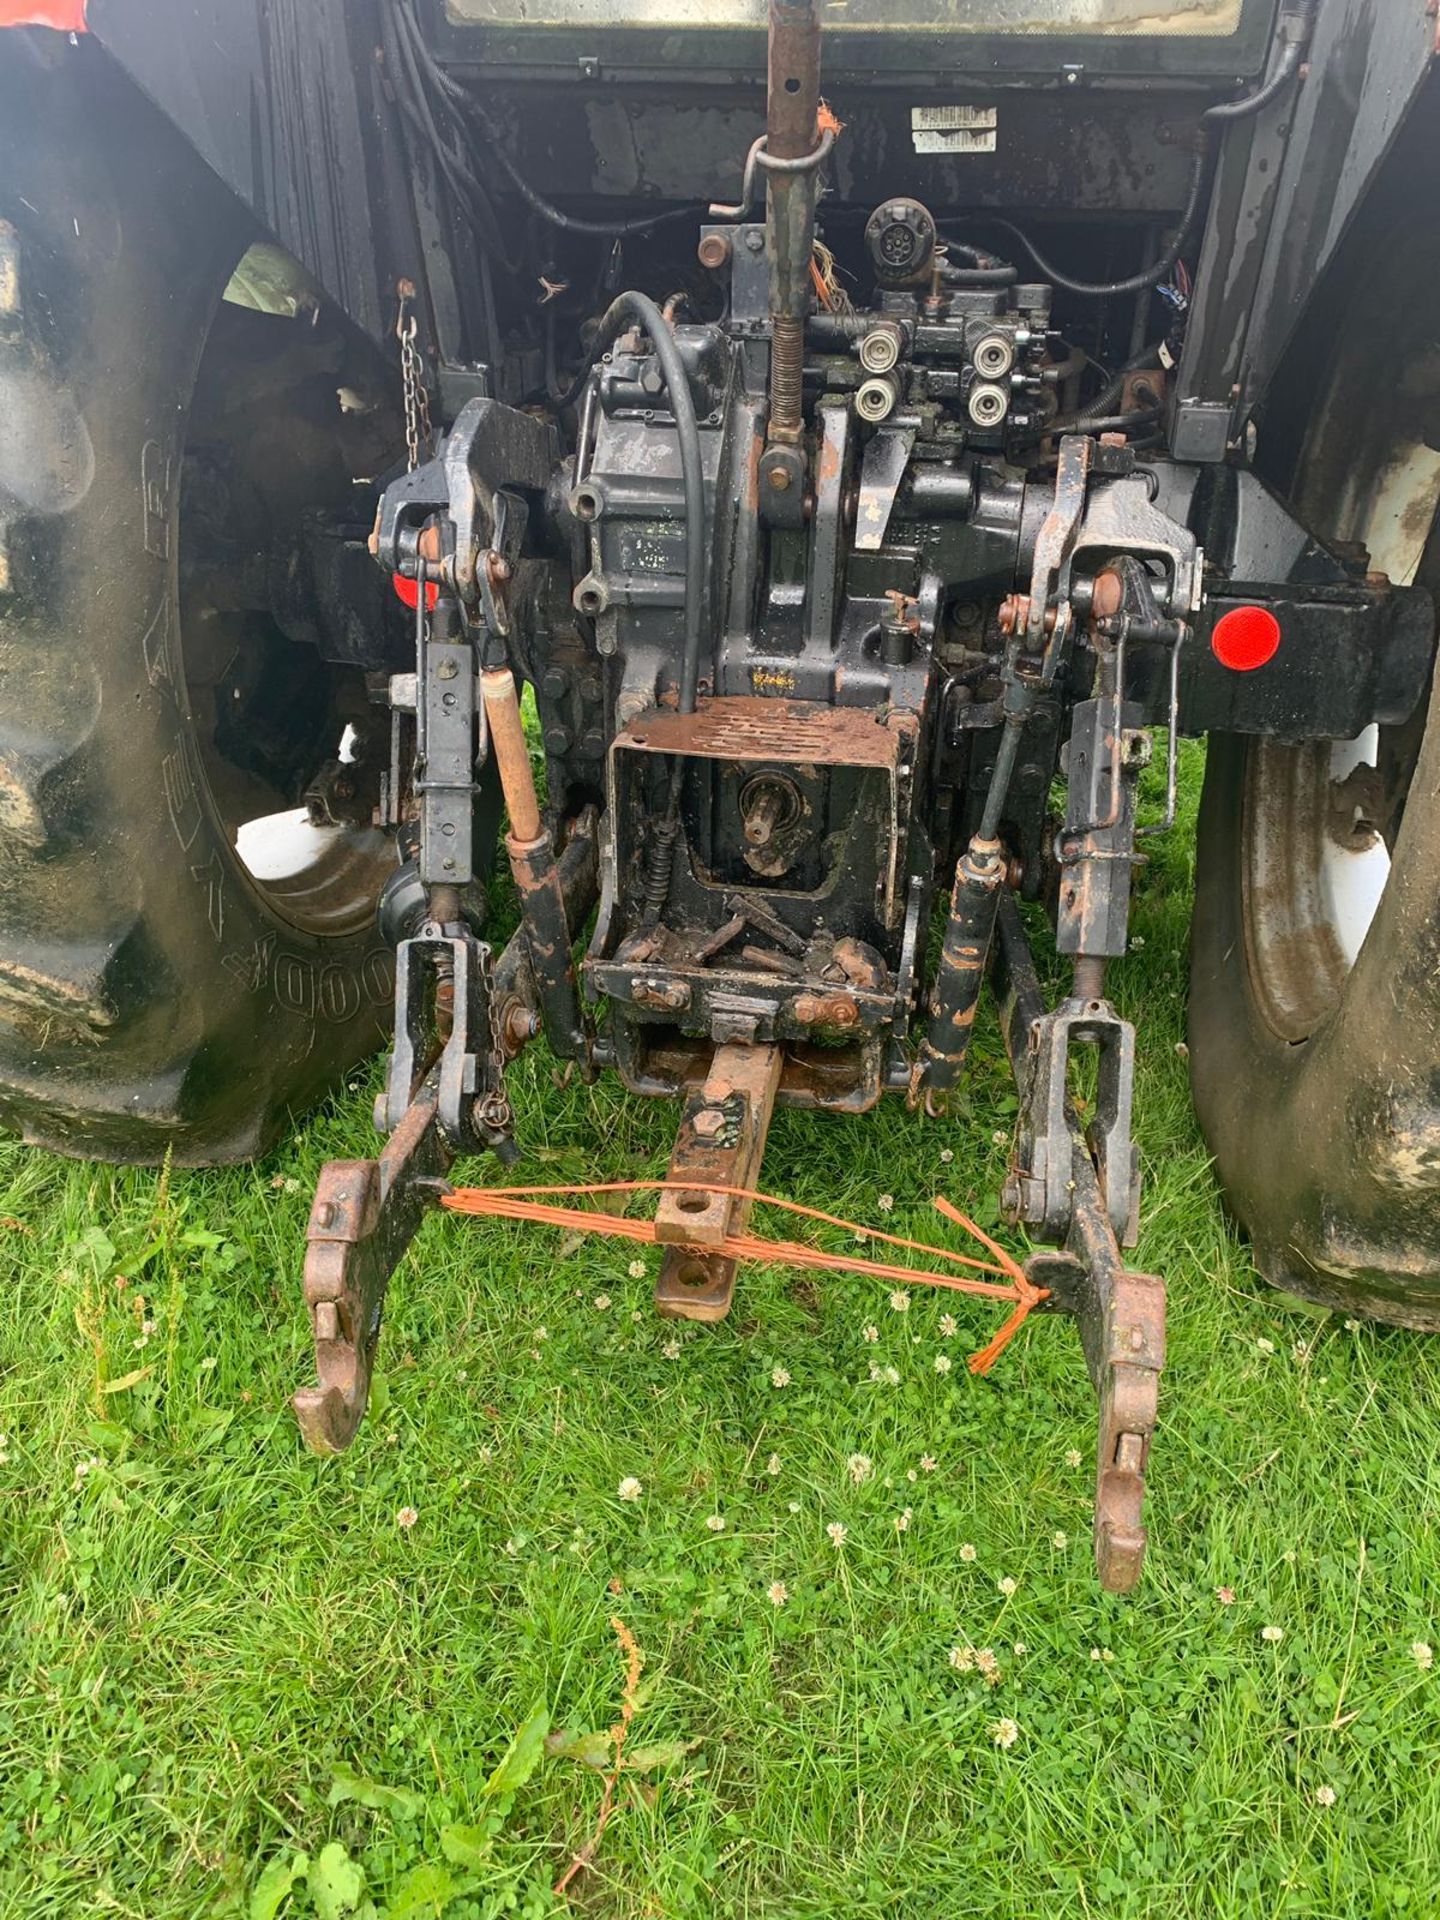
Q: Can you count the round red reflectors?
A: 2